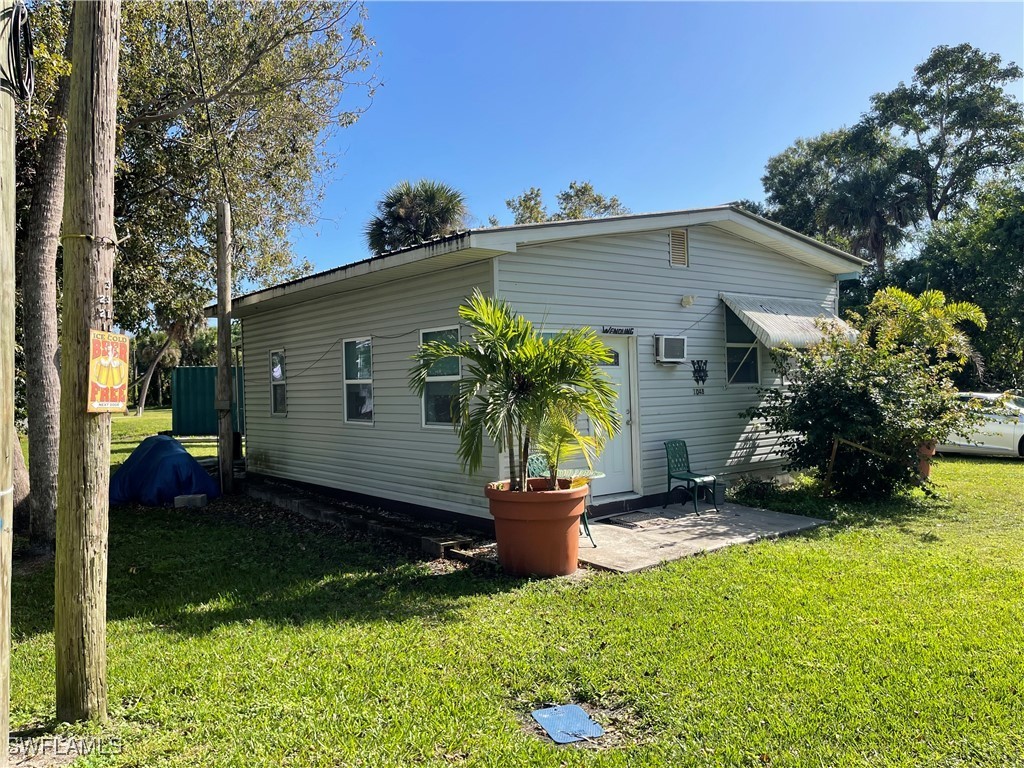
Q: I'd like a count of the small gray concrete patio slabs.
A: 1